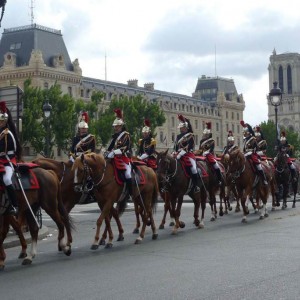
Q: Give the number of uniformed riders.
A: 10